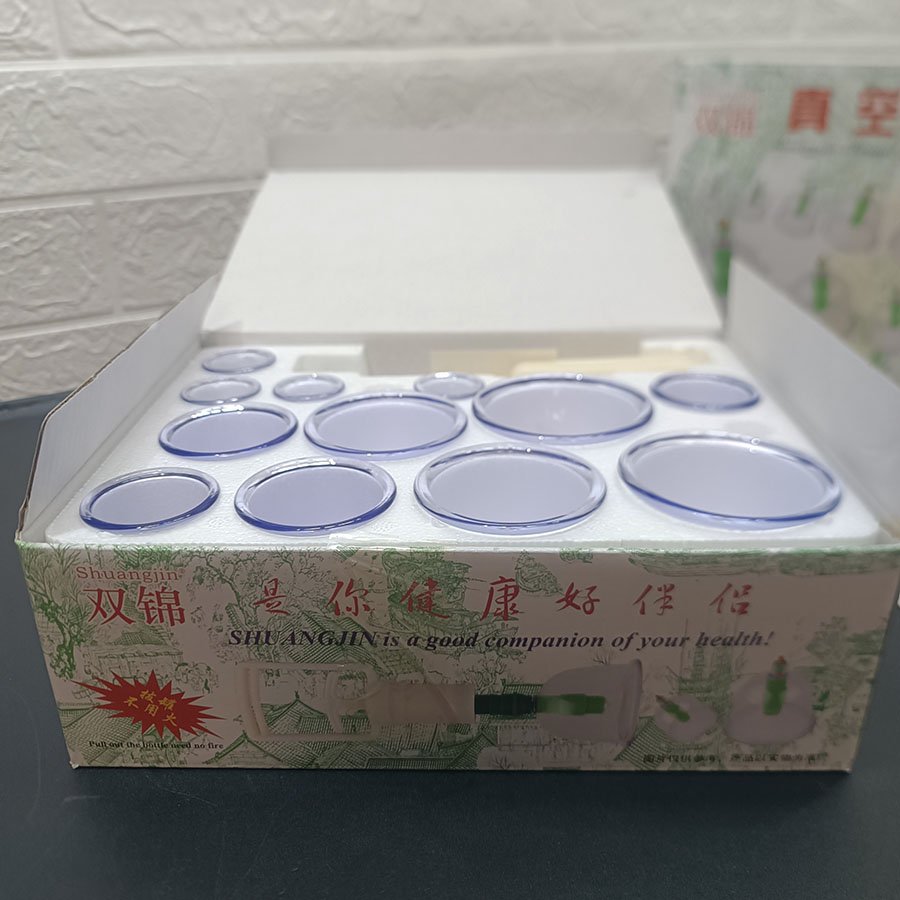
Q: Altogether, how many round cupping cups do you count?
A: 12